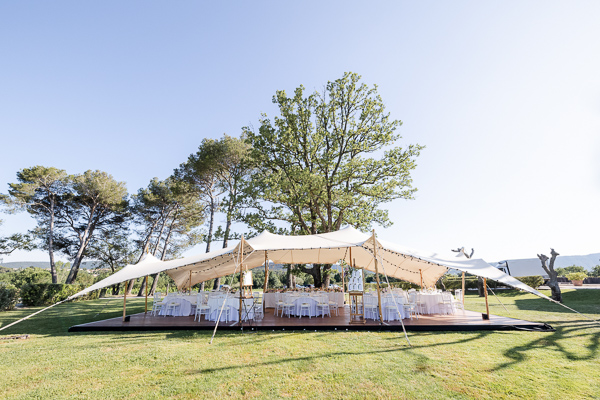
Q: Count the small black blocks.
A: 2